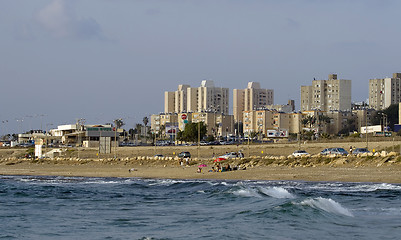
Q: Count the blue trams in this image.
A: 0